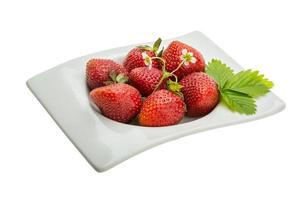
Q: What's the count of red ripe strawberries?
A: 7